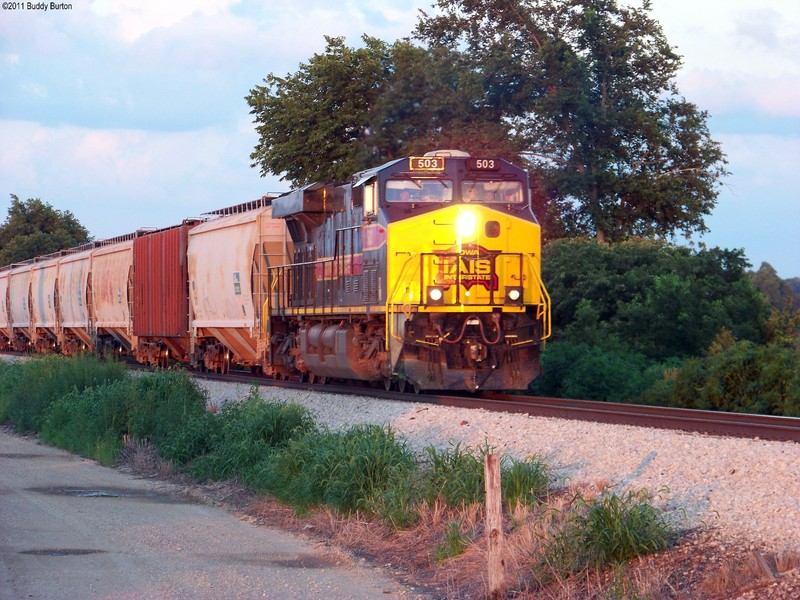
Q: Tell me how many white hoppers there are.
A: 6